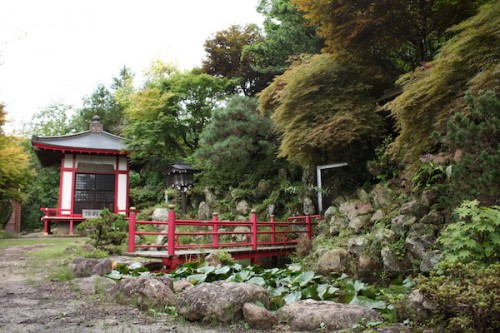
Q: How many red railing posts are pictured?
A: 6